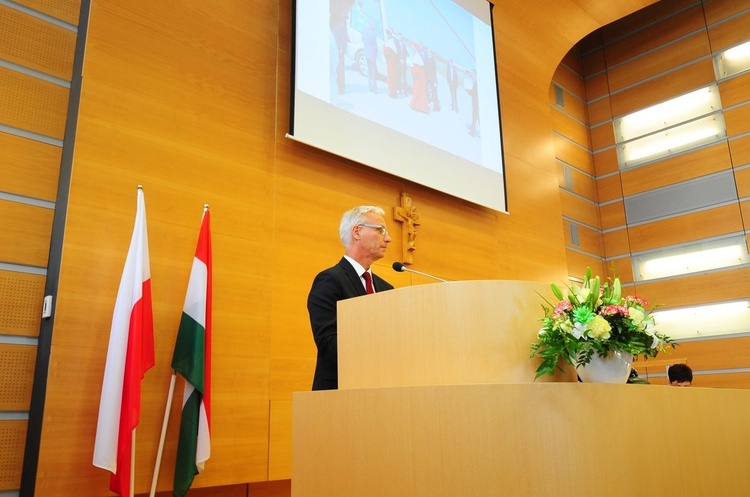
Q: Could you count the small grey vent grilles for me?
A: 3